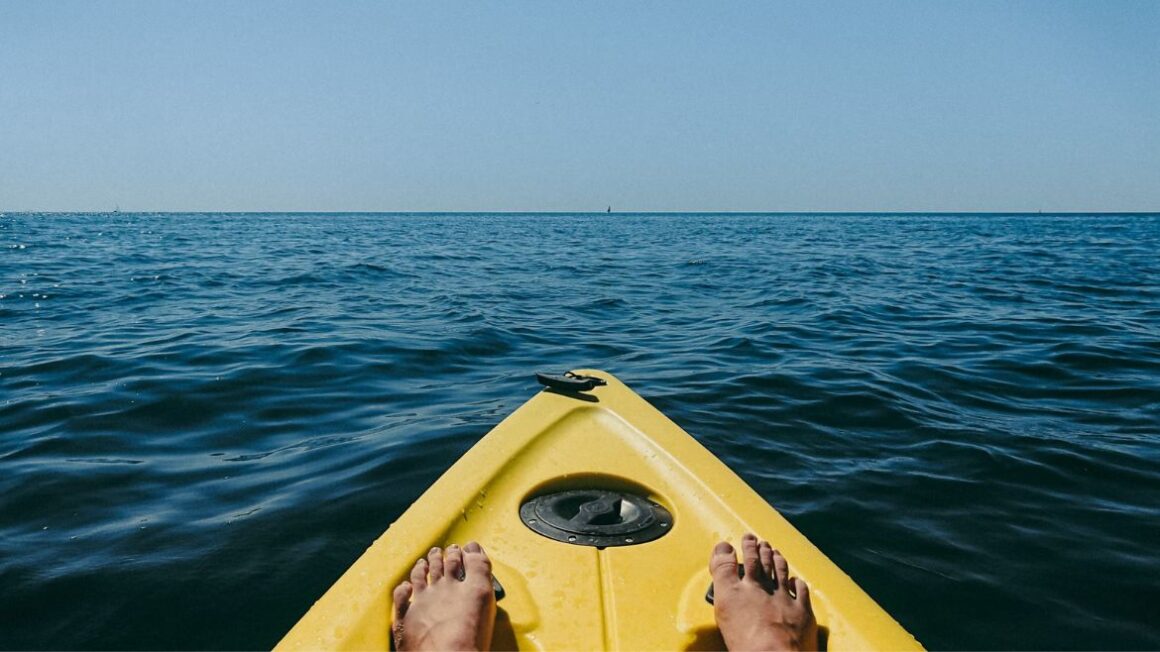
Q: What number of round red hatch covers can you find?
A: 0